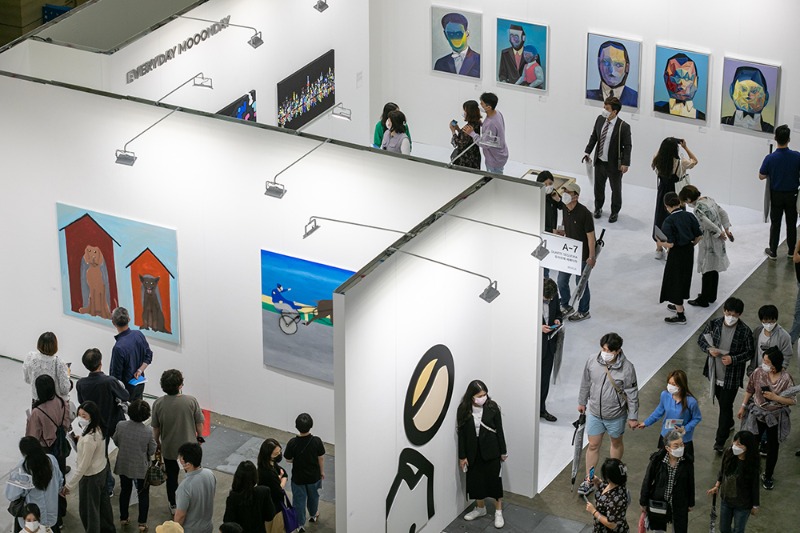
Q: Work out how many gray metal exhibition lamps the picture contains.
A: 10